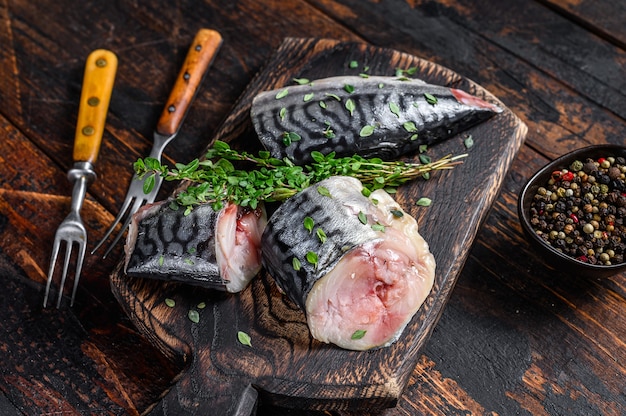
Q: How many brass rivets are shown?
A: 3